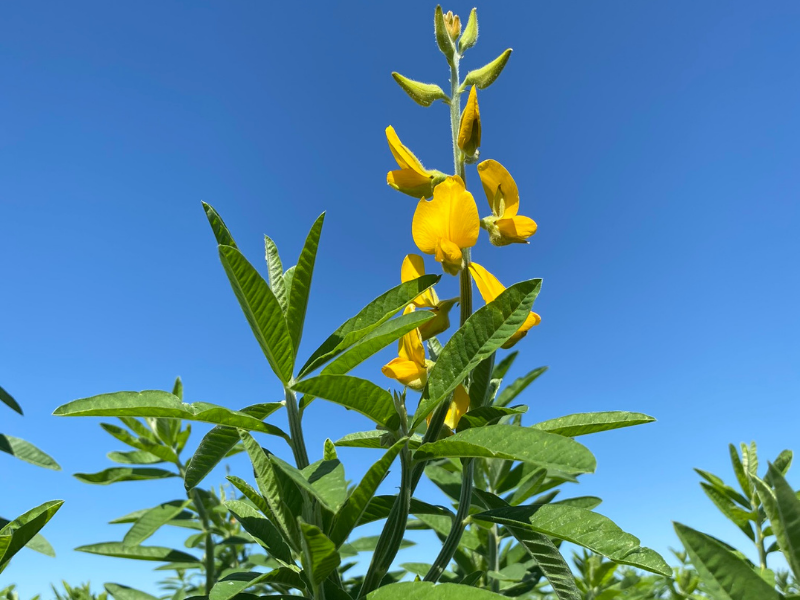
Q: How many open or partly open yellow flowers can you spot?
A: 8